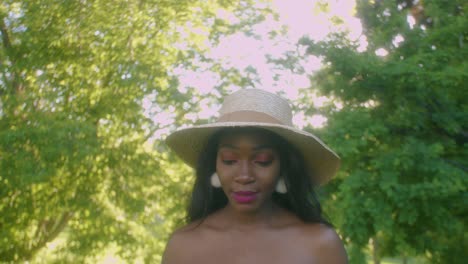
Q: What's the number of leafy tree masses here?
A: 2